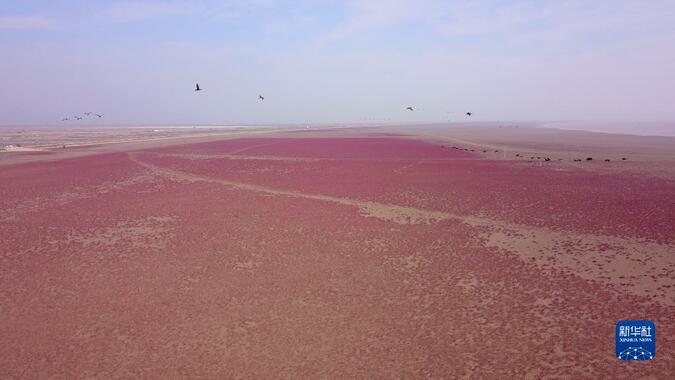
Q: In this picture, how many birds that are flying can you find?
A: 8